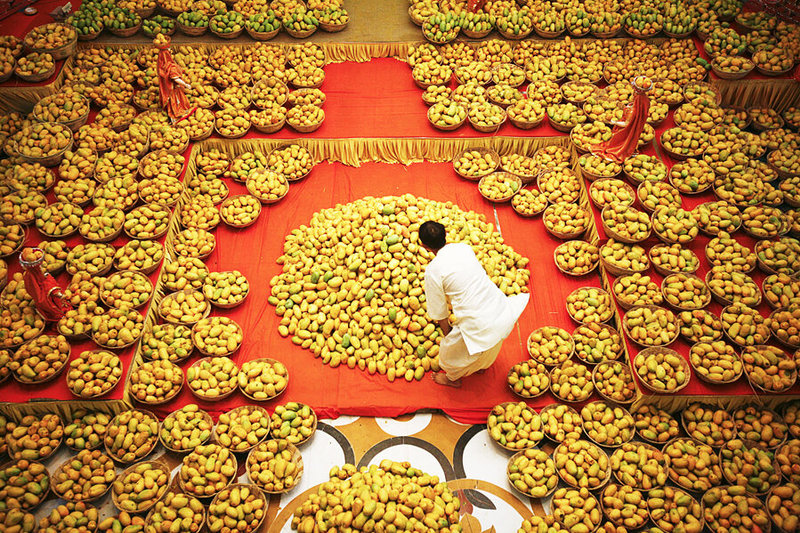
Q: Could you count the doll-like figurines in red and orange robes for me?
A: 3